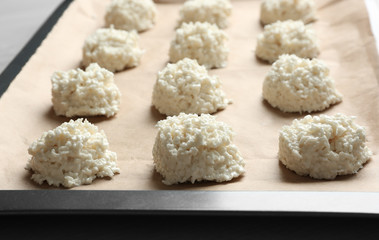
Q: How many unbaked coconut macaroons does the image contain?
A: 12